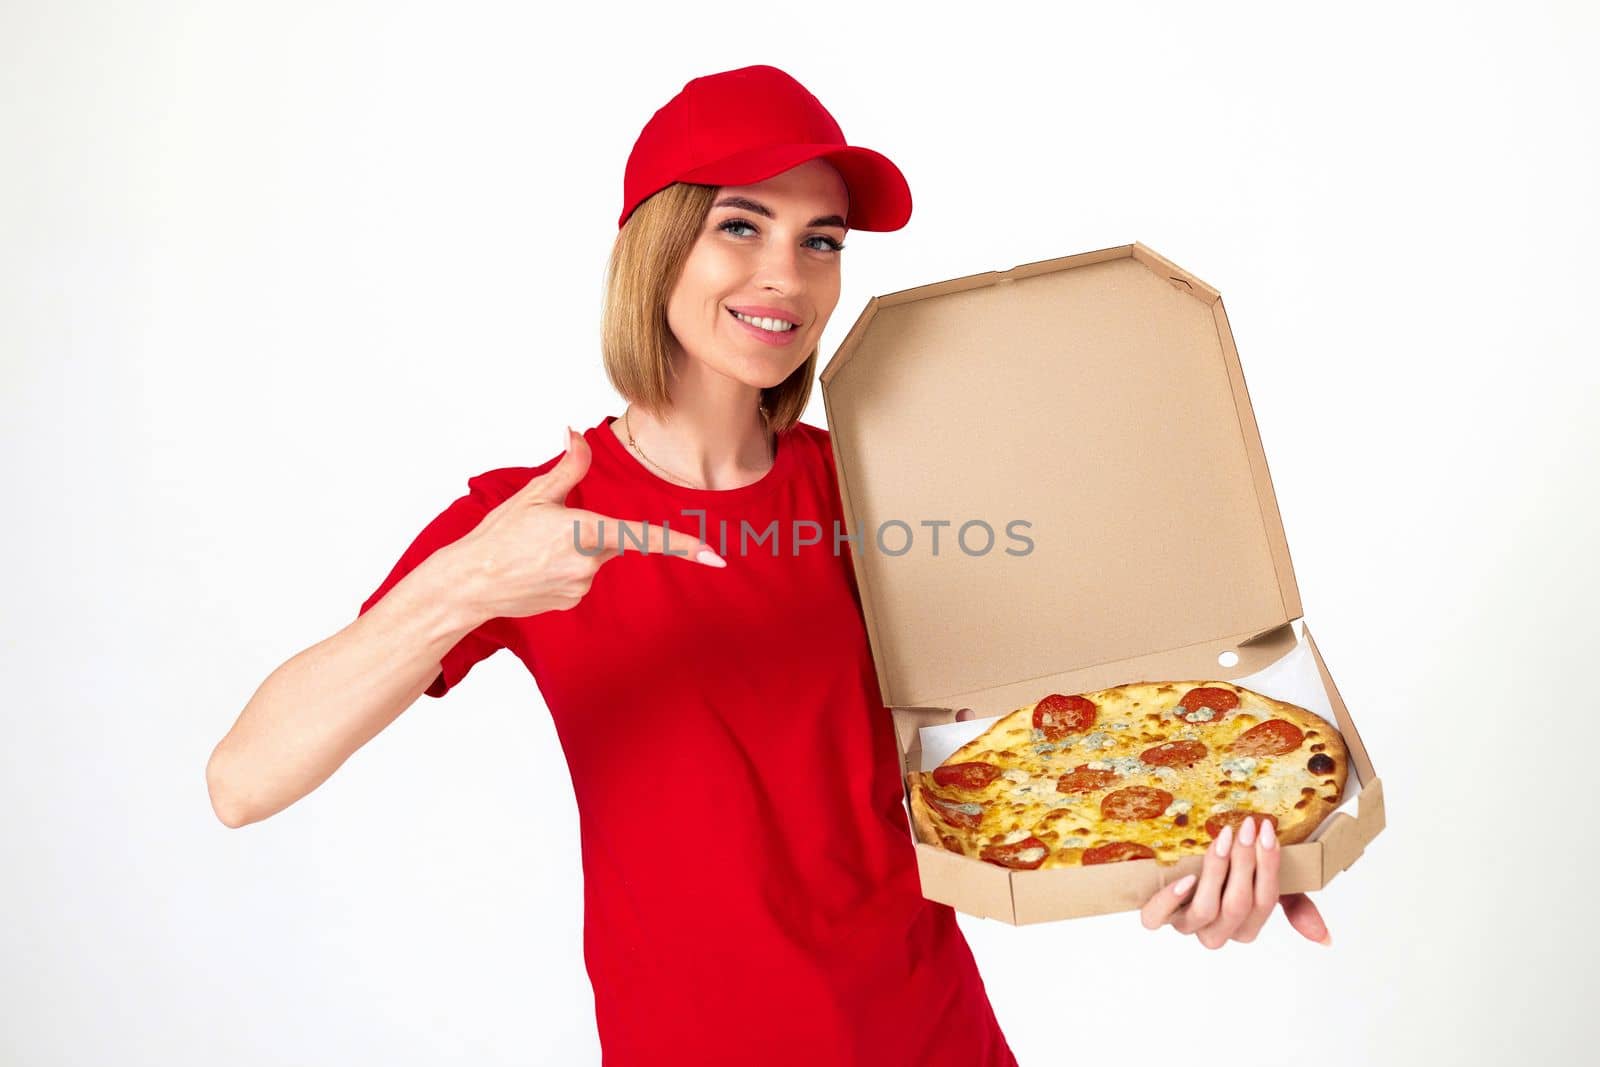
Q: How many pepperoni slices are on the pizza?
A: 11